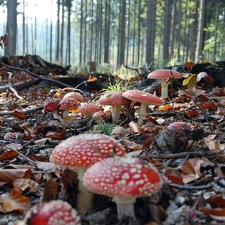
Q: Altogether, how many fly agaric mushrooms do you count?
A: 12